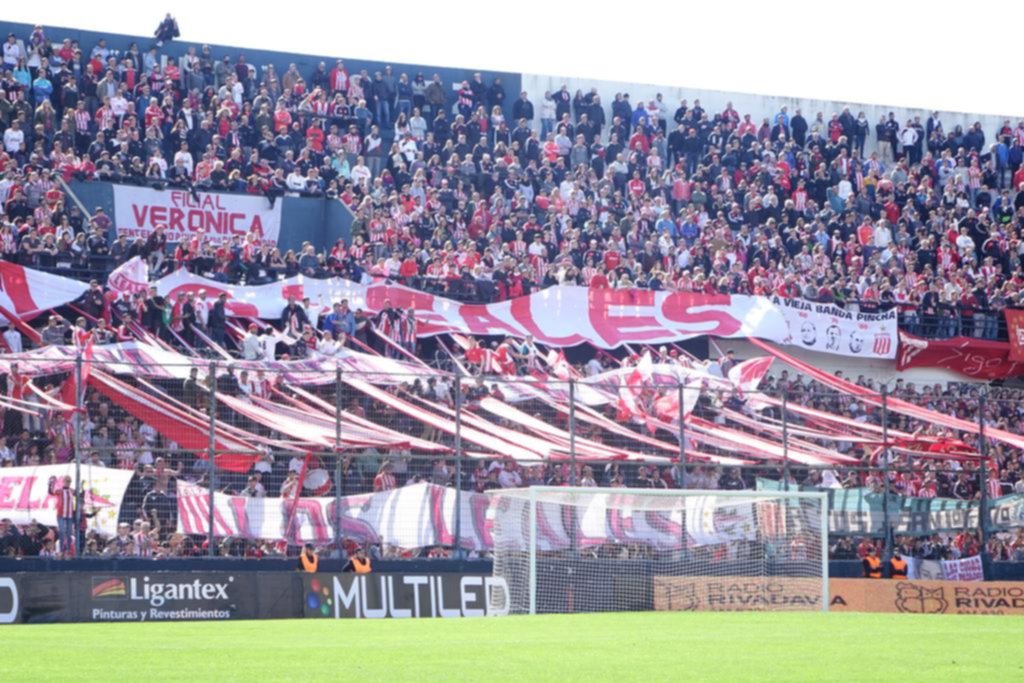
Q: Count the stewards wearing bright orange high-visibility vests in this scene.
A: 4